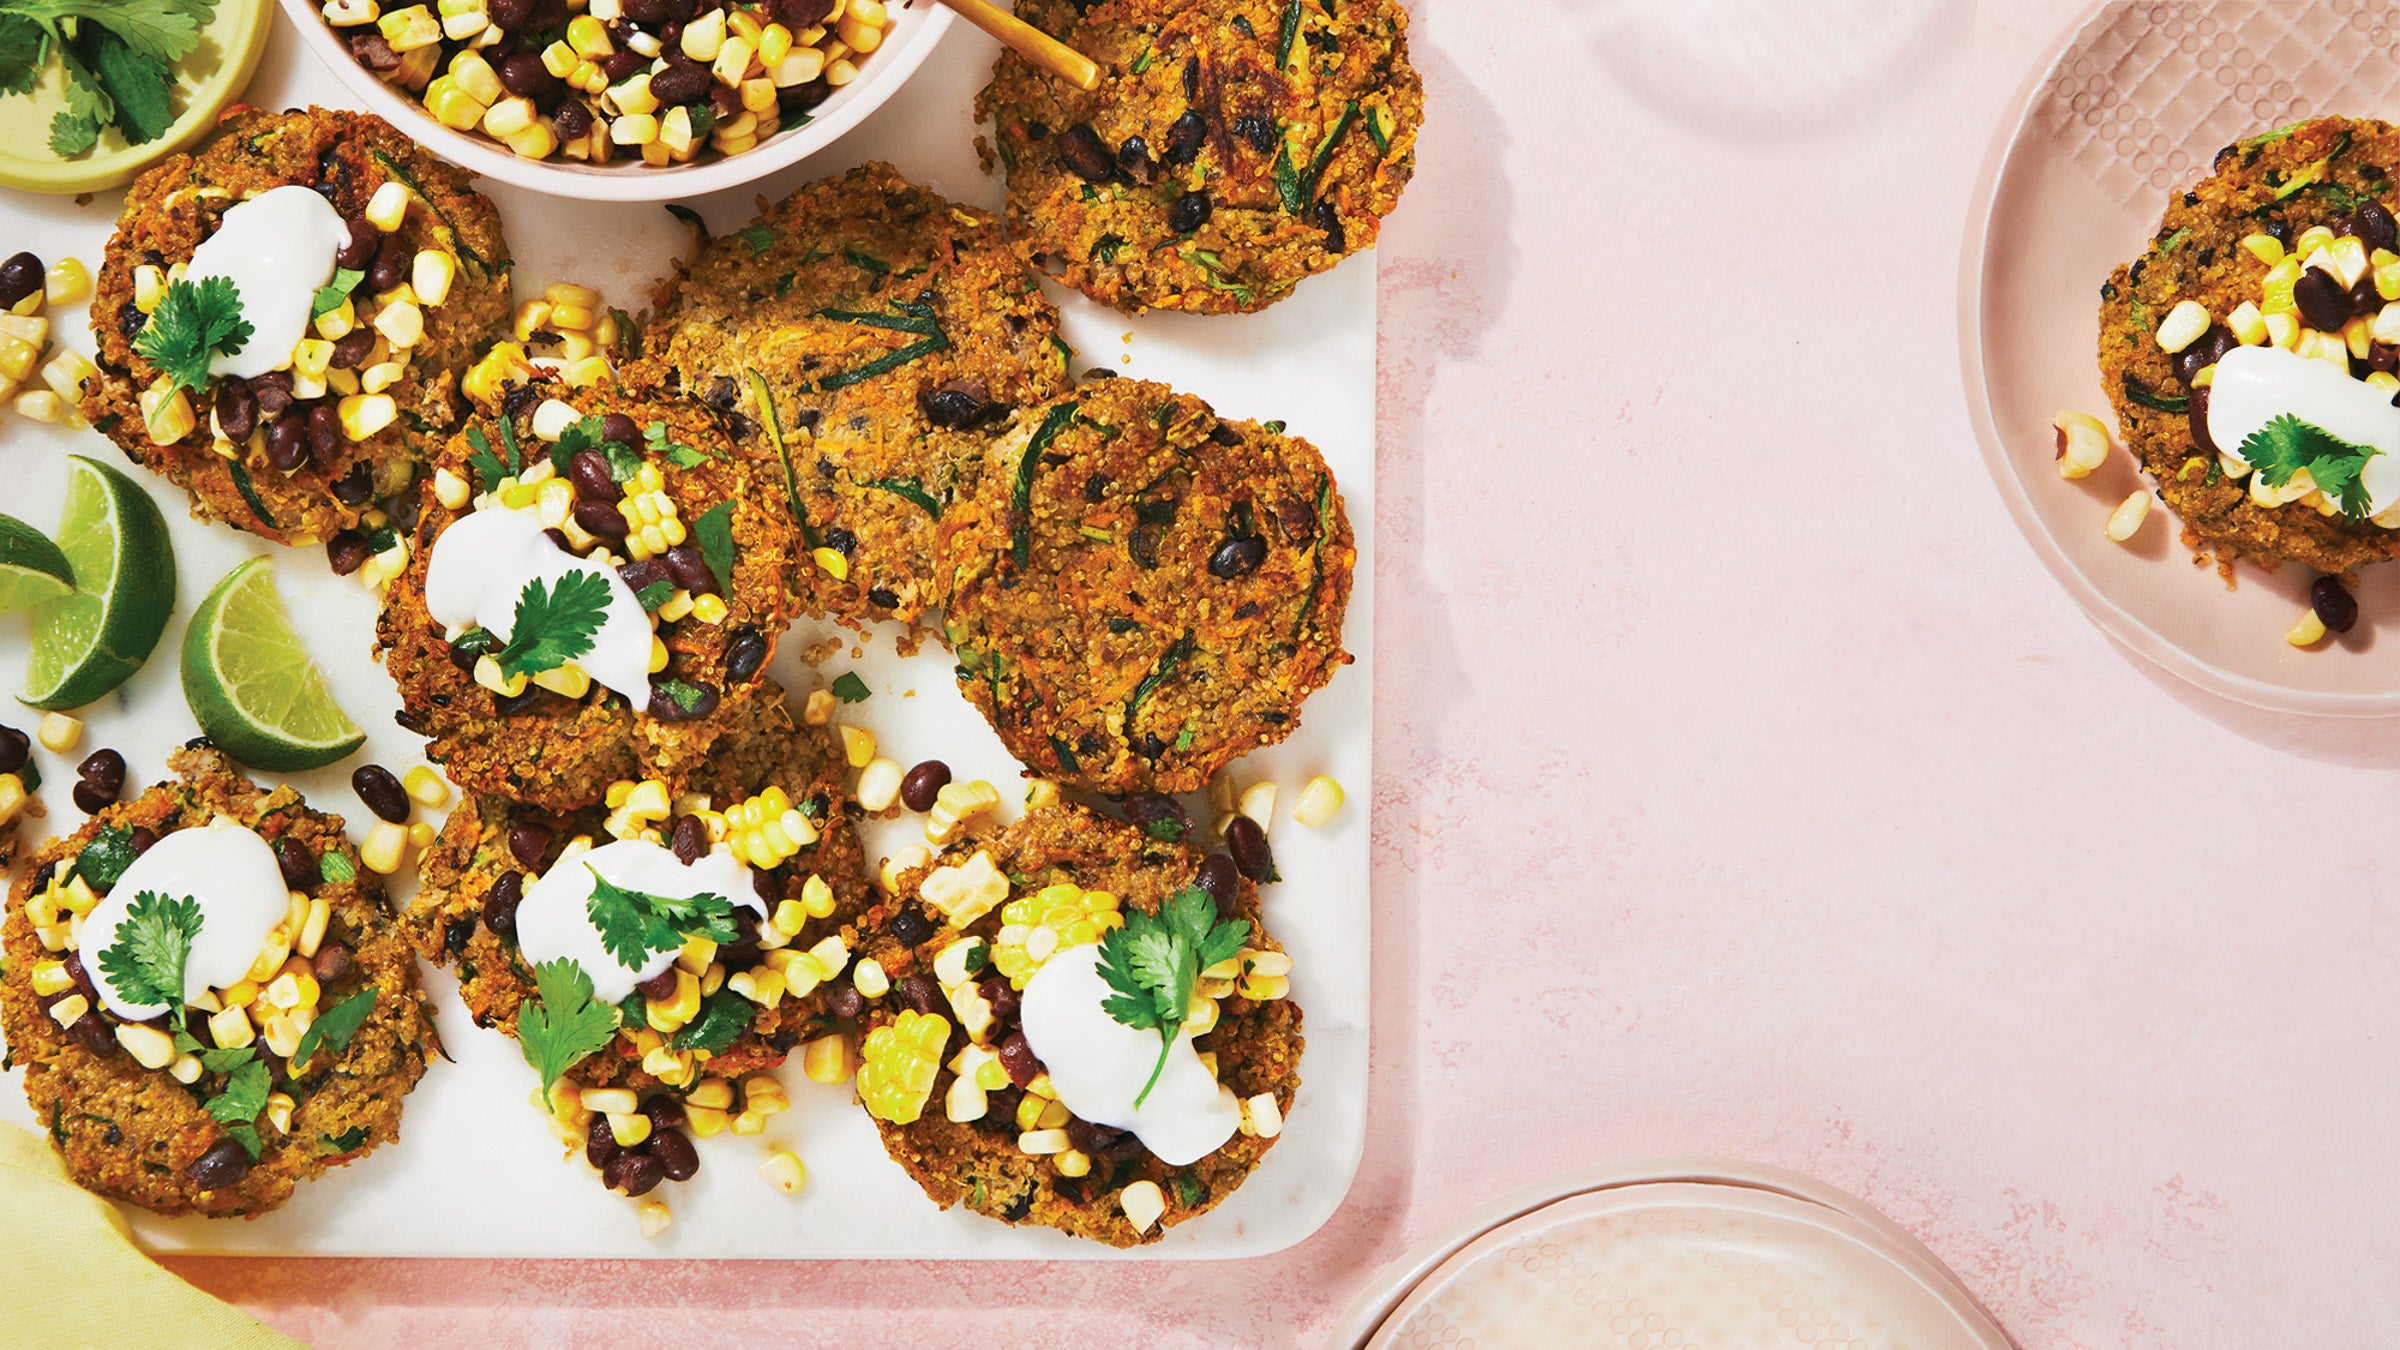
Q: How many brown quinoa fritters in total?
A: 9